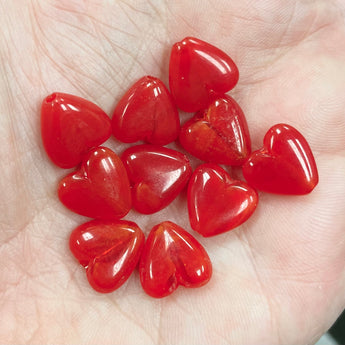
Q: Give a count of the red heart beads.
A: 10